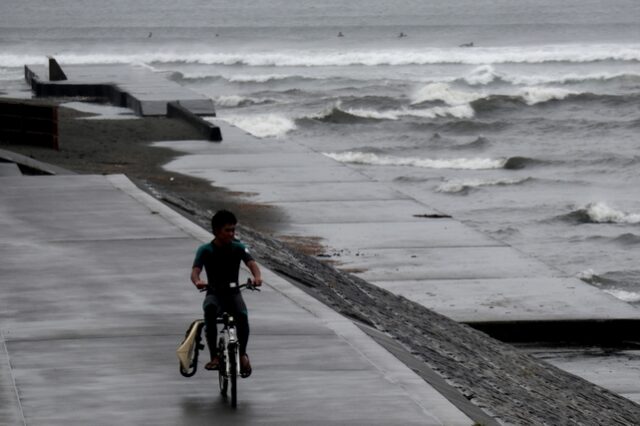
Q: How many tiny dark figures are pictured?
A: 5